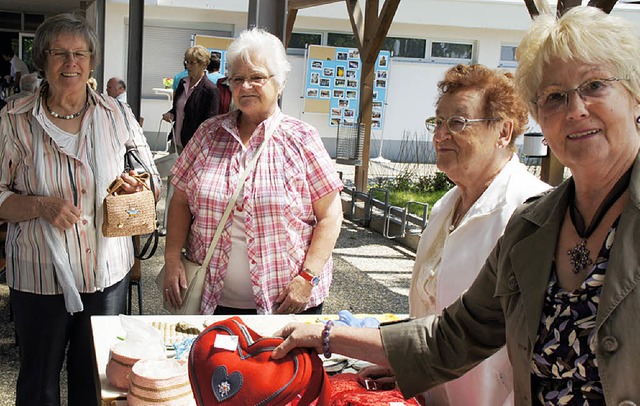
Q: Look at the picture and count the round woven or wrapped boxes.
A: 2